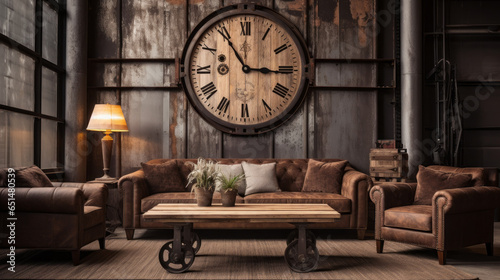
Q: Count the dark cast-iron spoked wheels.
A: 4